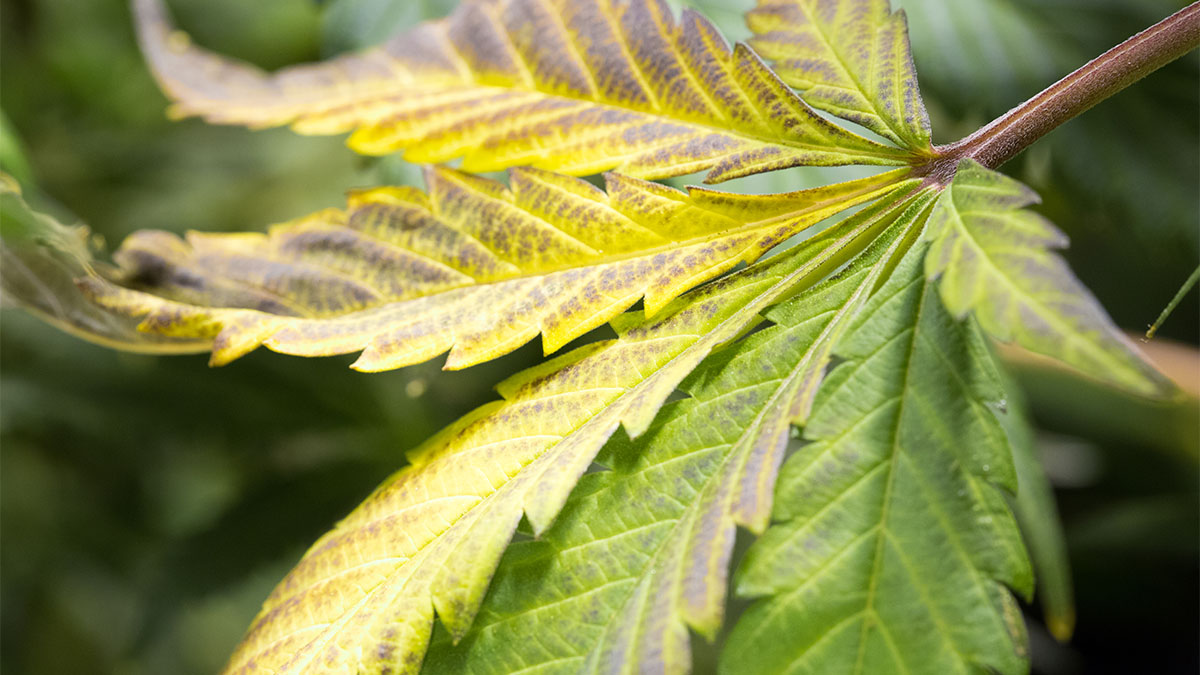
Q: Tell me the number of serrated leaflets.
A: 7